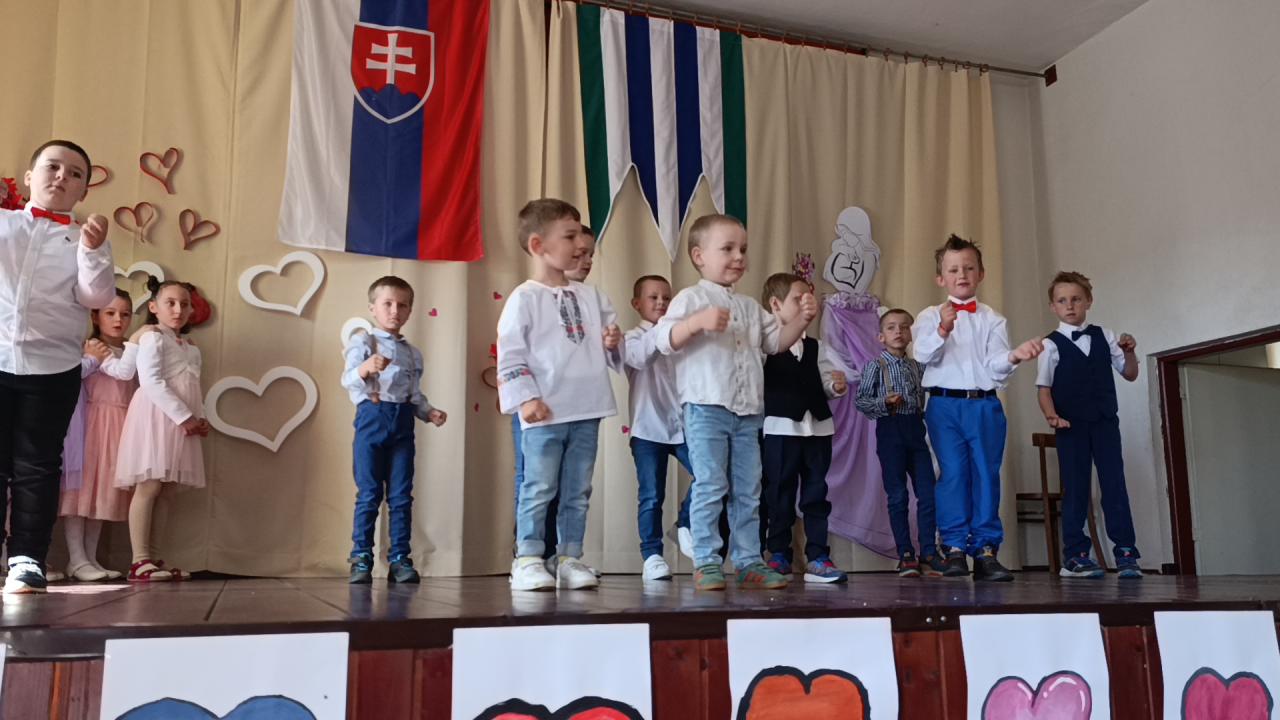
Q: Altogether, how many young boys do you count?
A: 10